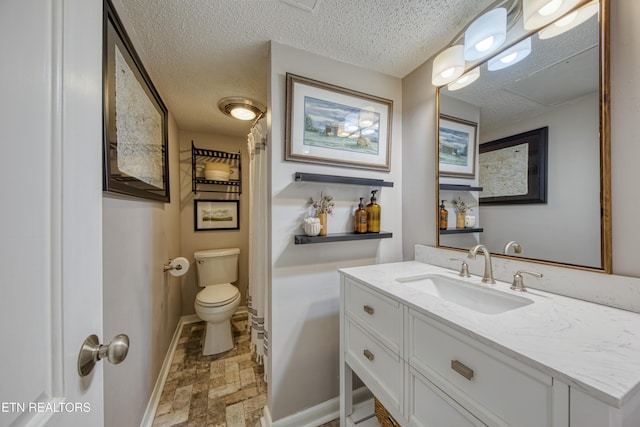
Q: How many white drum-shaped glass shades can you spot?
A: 3